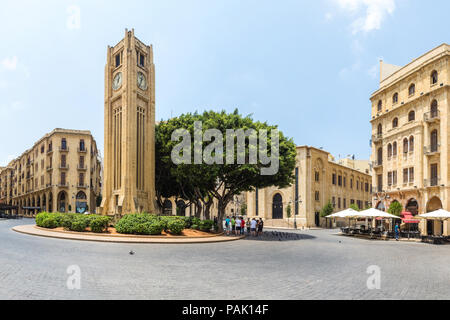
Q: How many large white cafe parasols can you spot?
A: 3